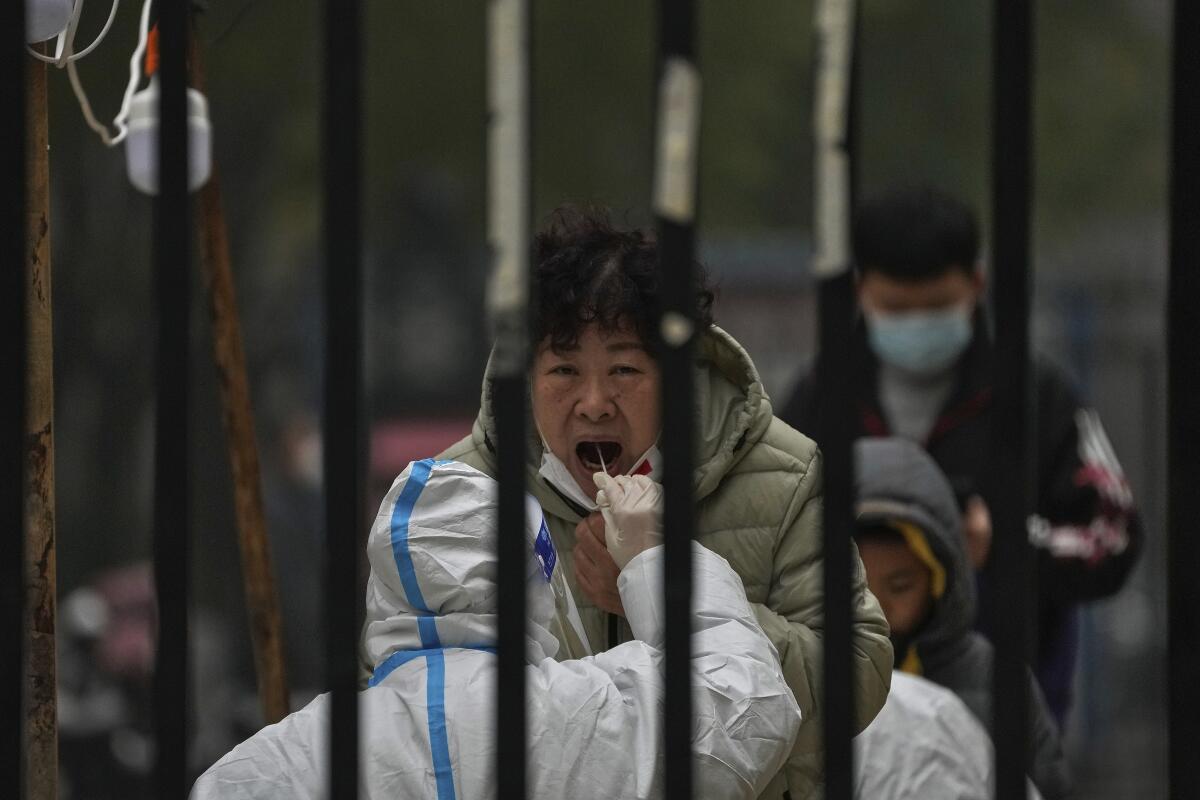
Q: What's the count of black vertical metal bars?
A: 8